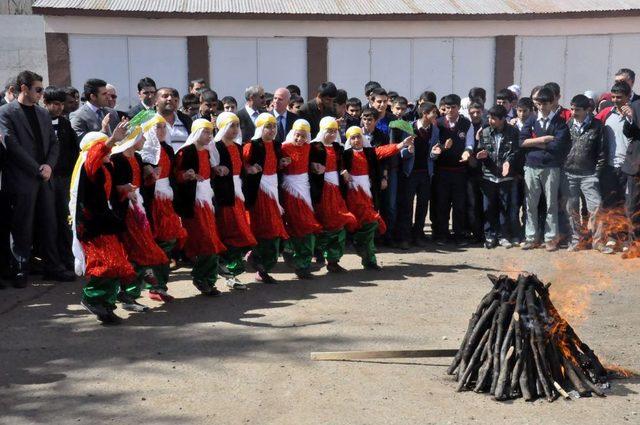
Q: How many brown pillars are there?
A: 4